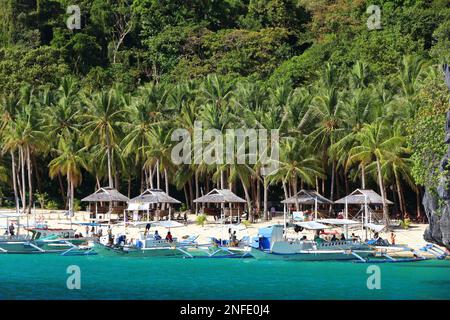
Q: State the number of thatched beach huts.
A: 5